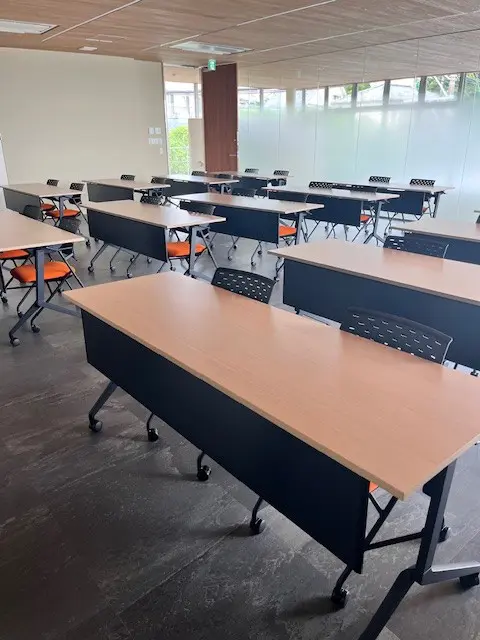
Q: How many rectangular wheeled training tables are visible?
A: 12